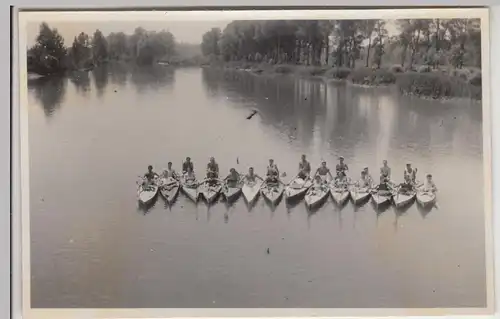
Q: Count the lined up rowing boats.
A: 14